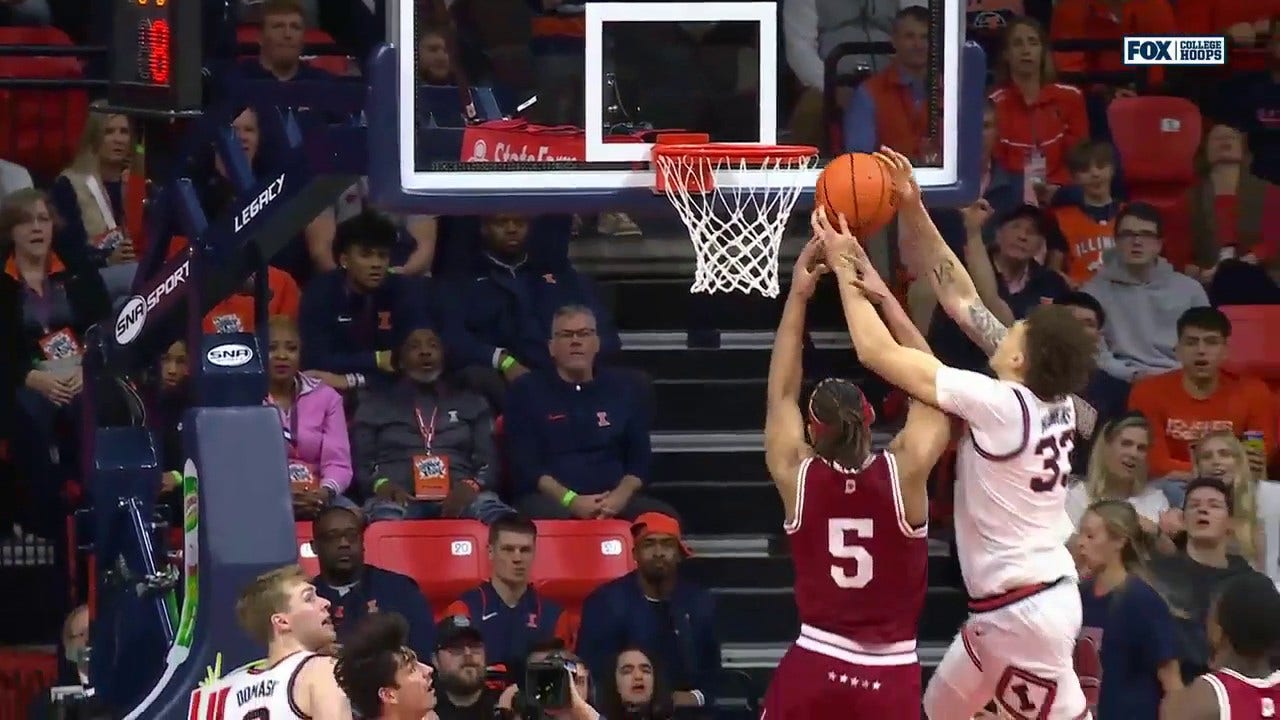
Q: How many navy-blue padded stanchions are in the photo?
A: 1